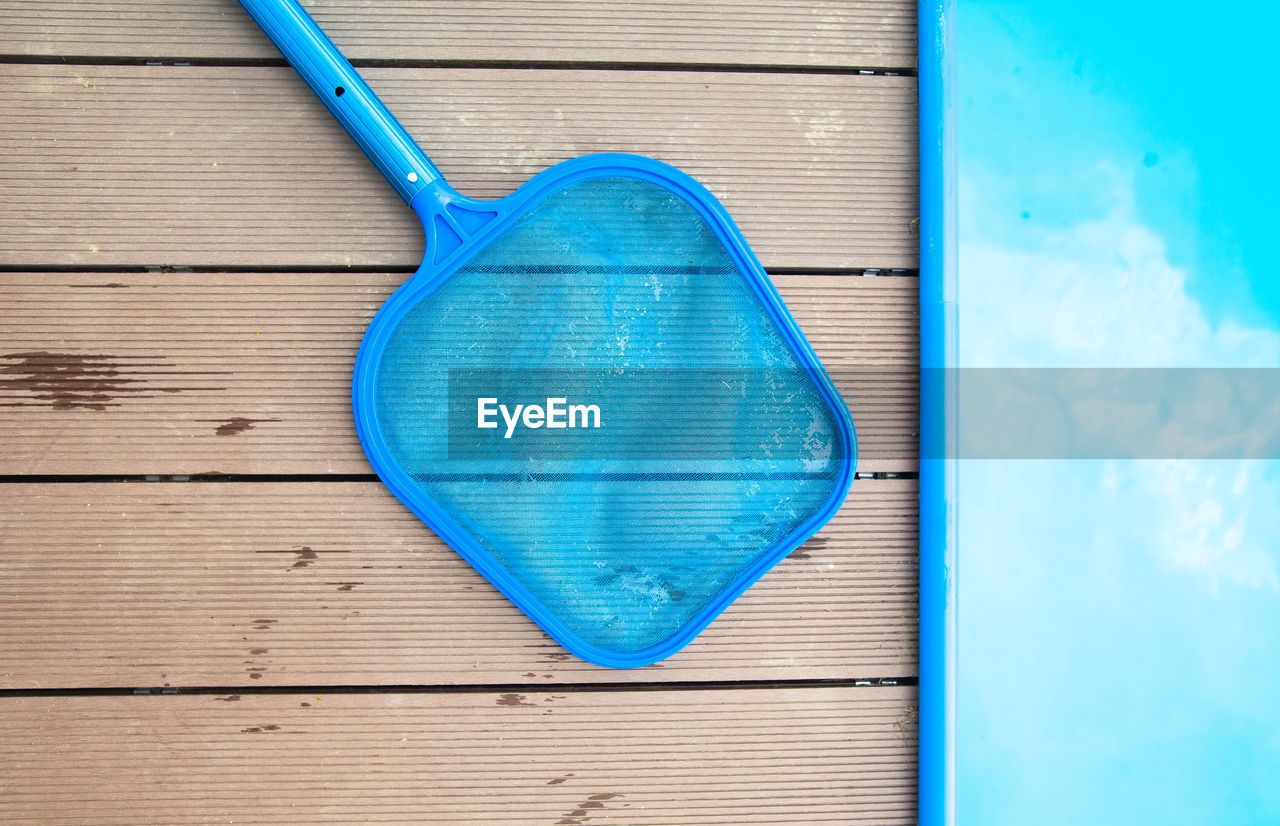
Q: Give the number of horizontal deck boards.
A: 5